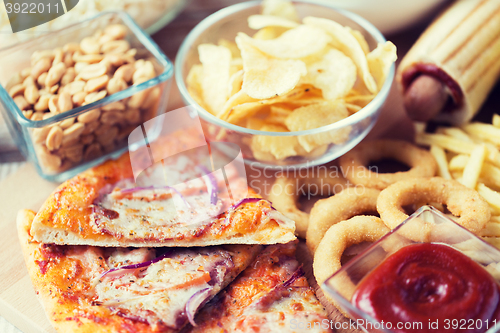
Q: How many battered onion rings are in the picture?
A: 5